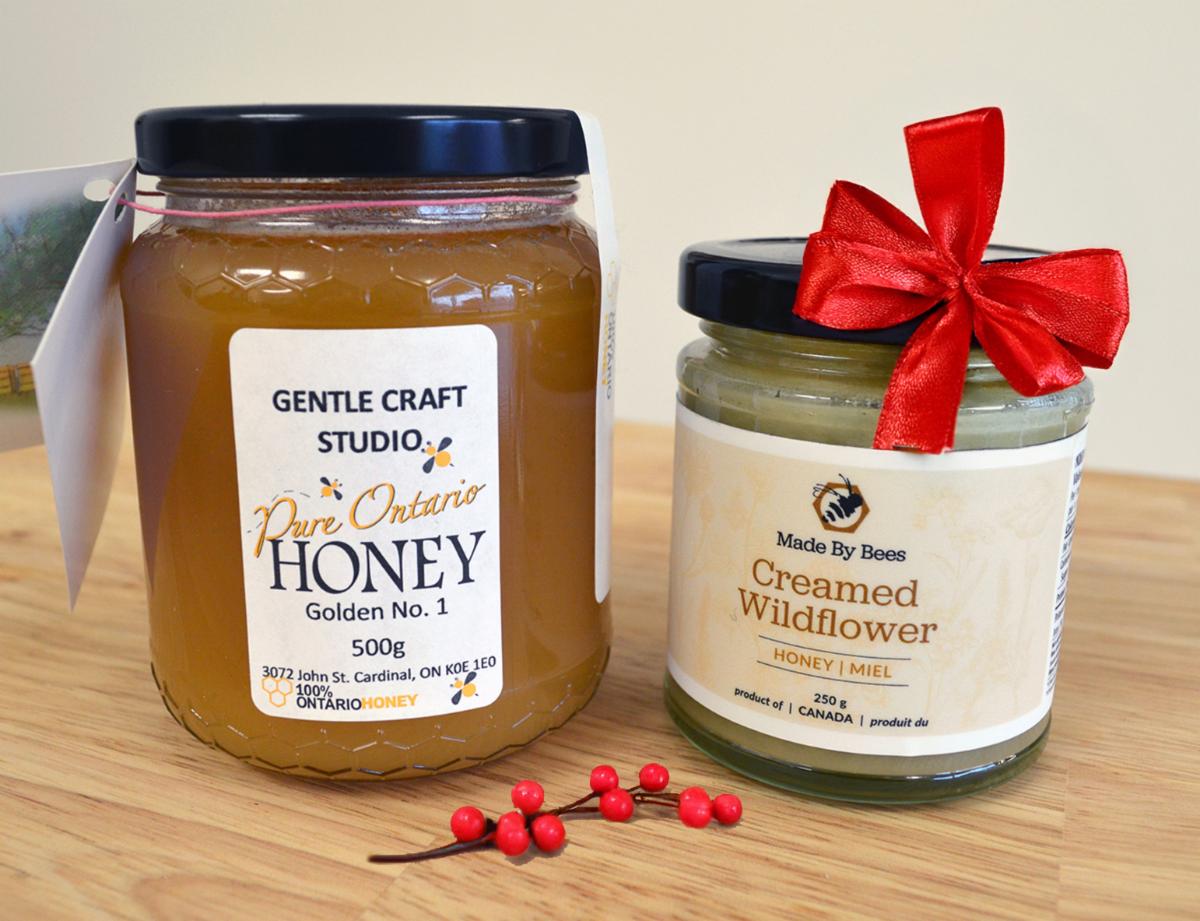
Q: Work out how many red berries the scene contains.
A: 11